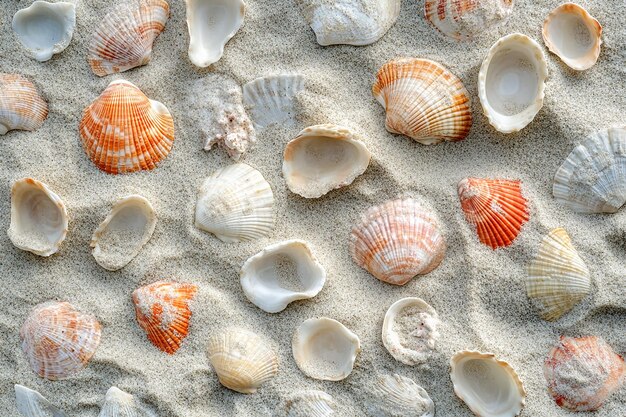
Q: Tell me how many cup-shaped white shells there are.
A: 11